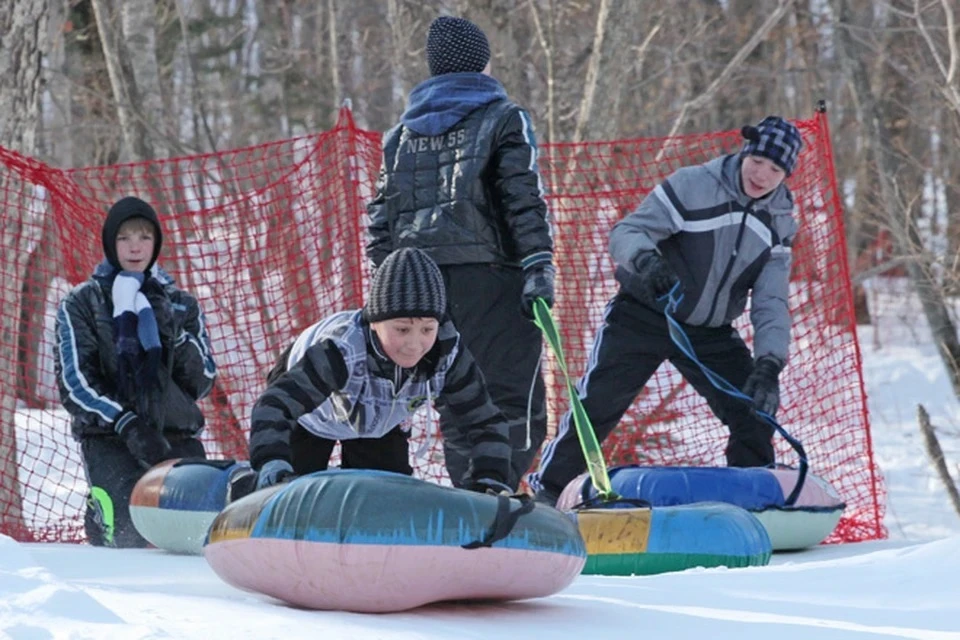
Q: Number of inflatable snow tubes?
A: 4